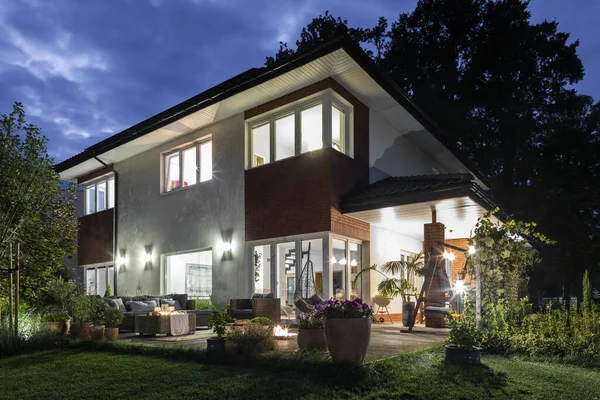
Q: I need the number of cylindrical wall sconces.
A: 3